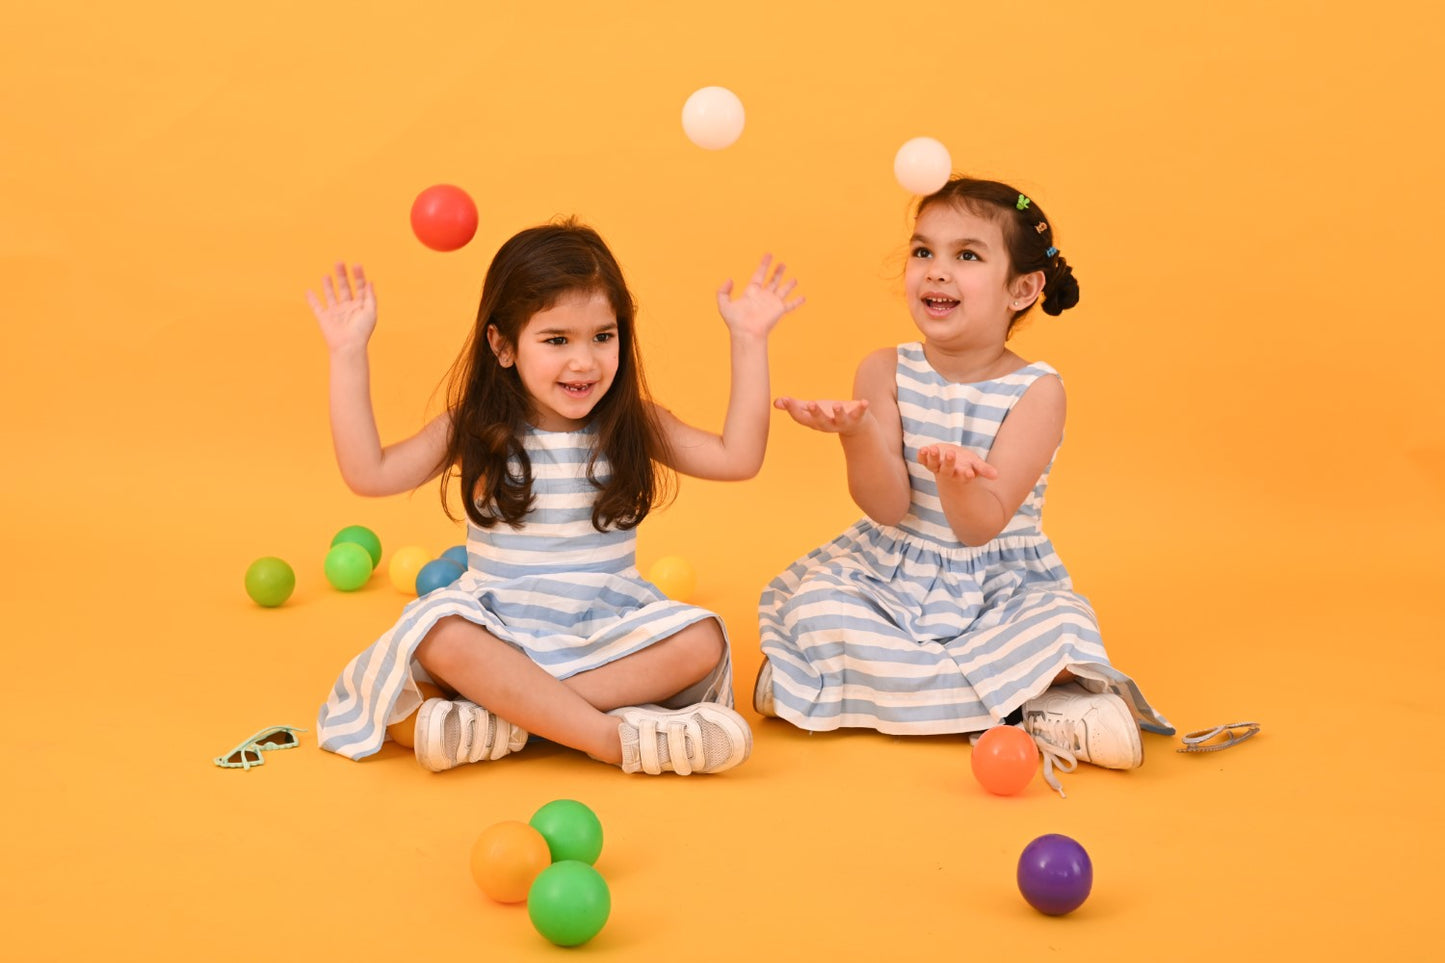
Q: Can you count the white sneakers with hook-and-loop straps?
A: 2